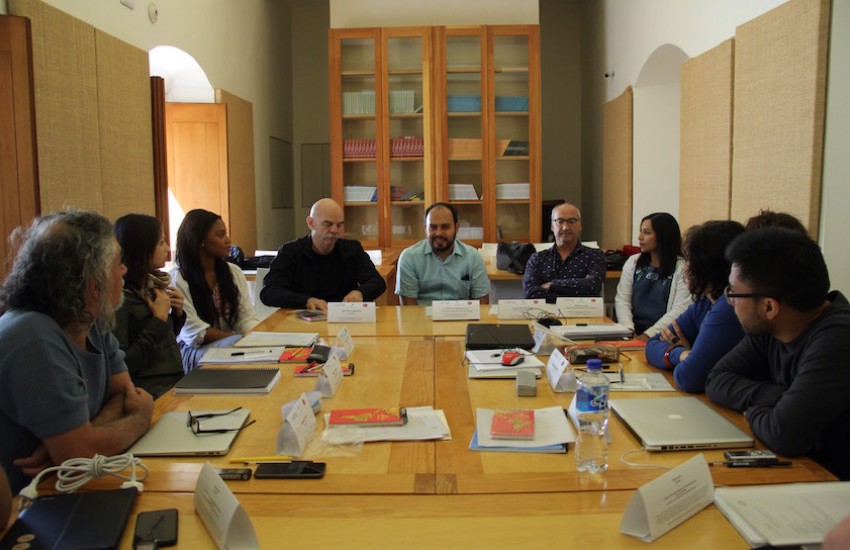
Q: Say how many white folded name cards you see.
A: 12